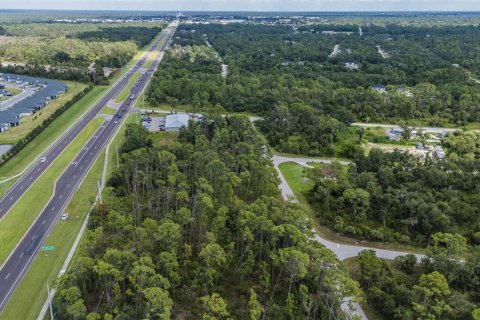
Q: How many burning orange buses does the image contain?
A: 0